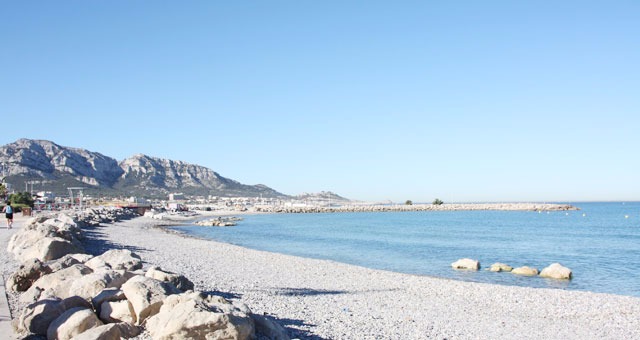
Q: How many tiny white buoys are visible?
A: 5